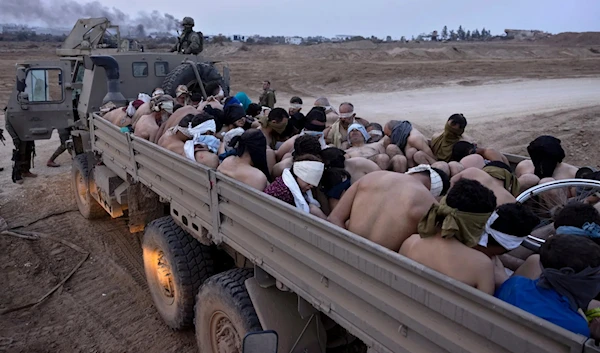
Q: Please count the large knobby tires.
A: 4